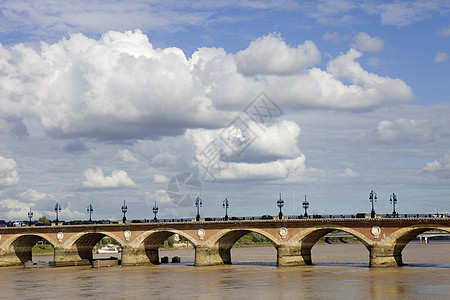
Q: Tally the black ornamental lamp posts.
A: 11